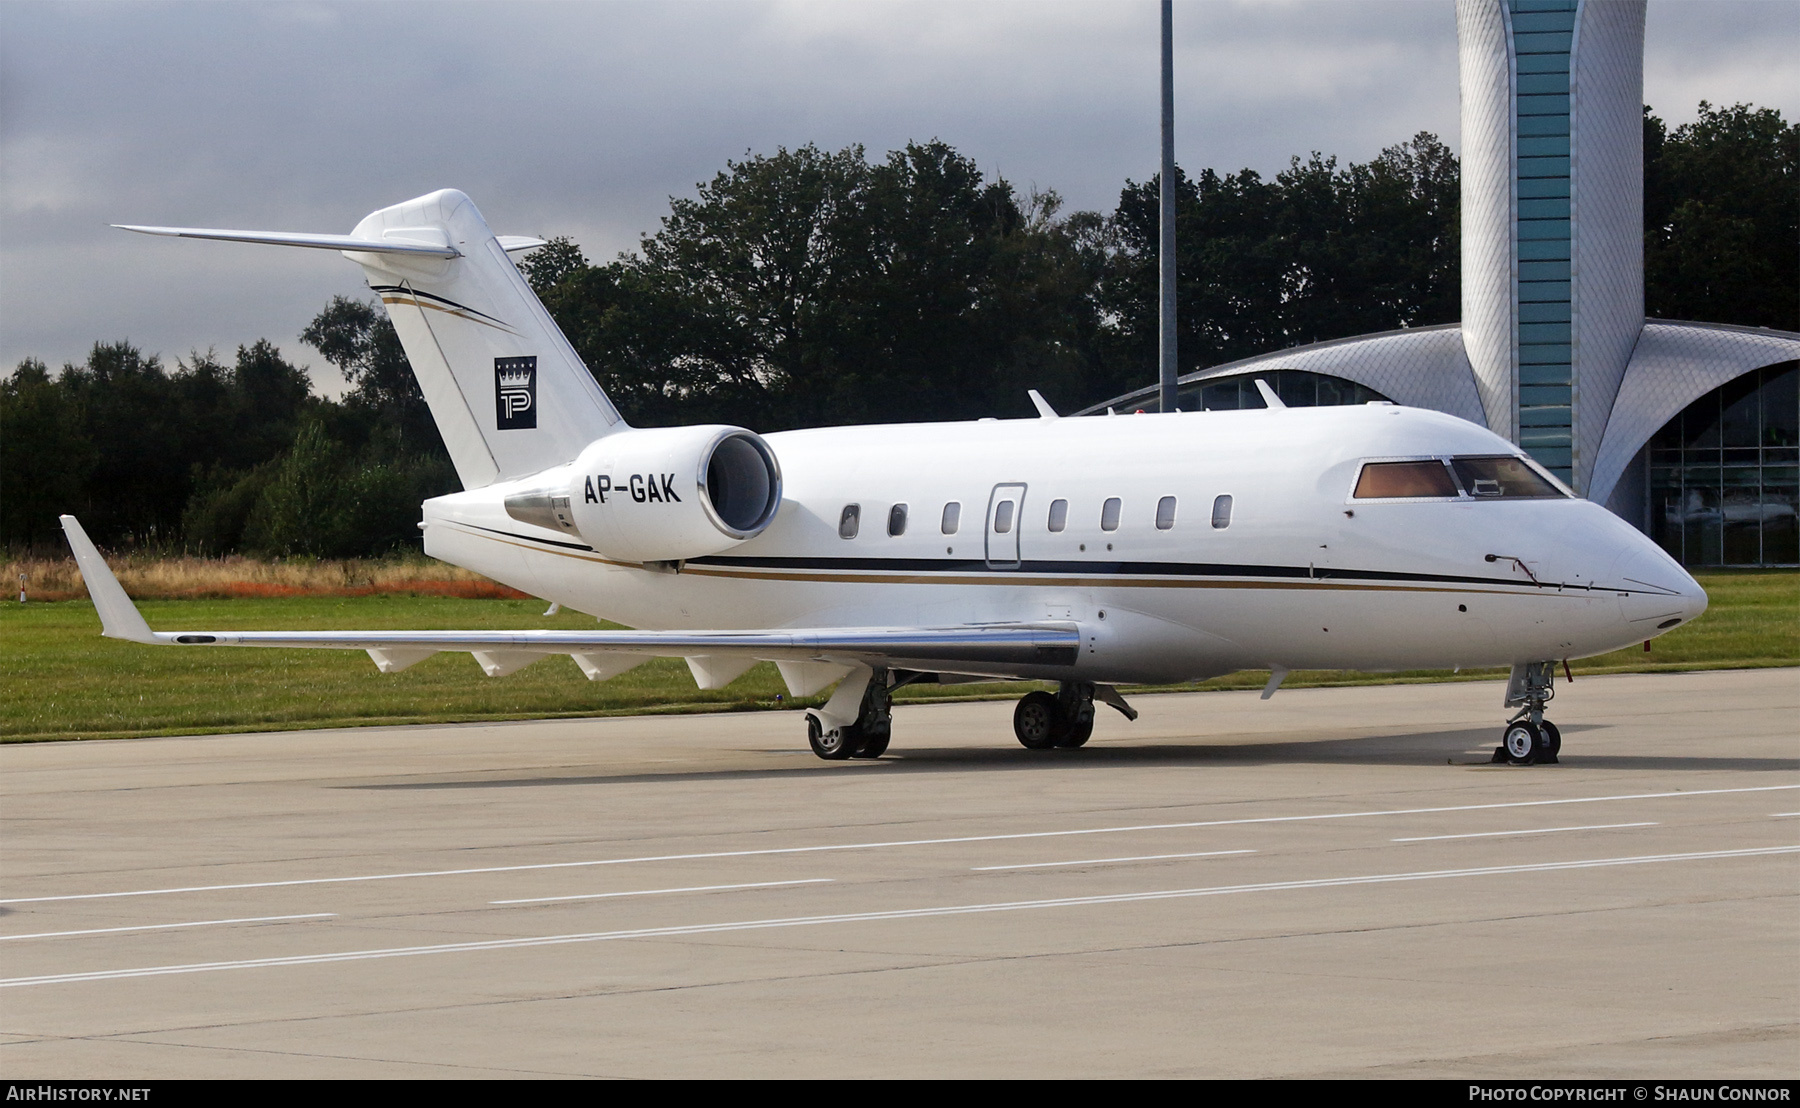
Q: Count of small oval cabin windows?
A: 8